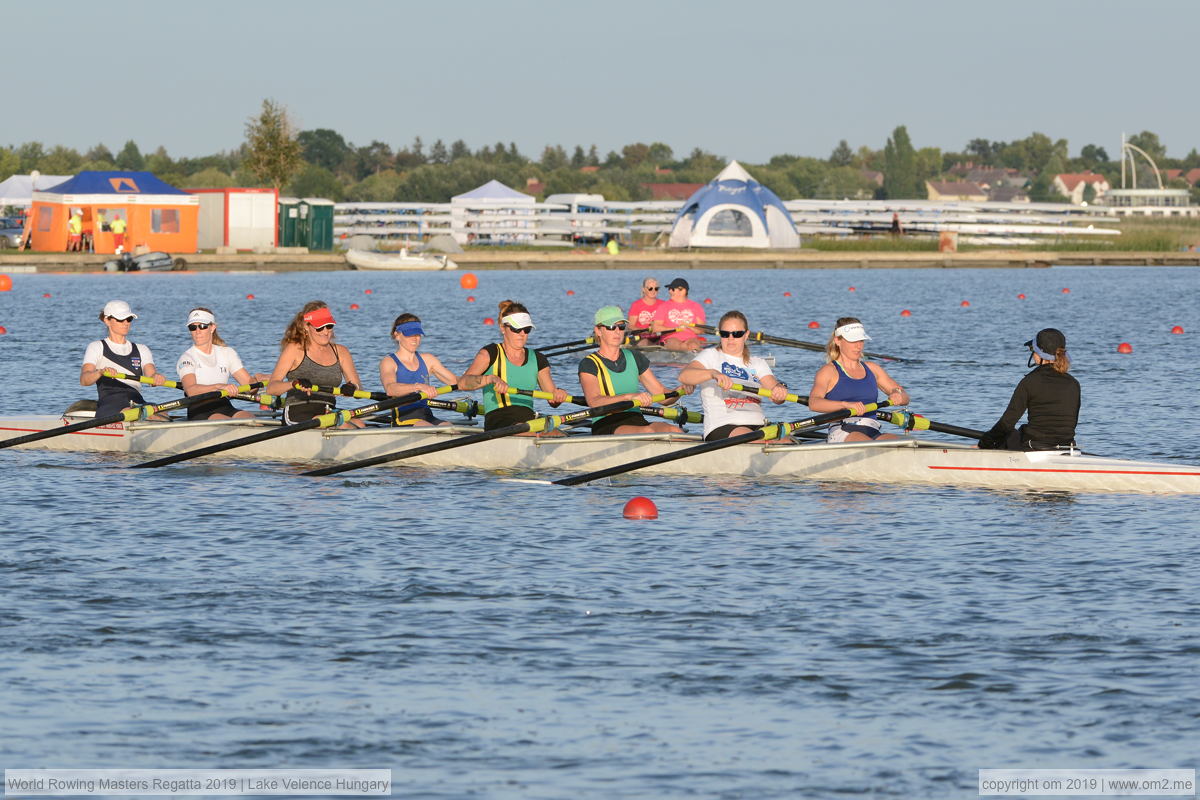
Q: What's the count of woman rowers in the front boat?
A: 8